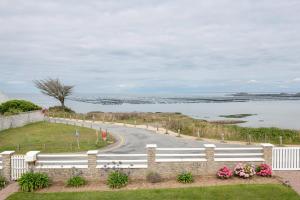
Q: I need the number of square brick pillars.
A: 6